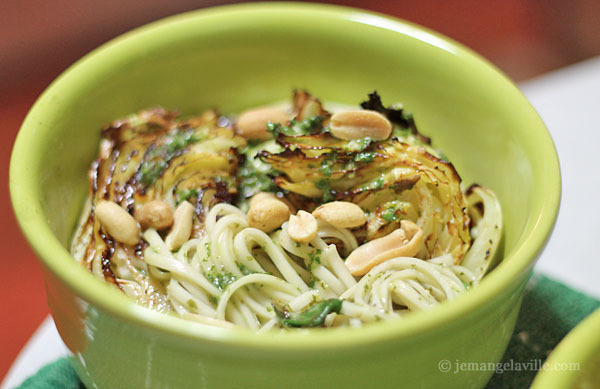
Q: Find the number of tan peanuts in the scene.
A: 9